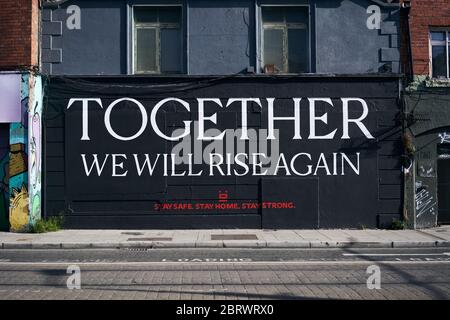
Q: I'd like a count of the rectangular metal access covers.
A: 2